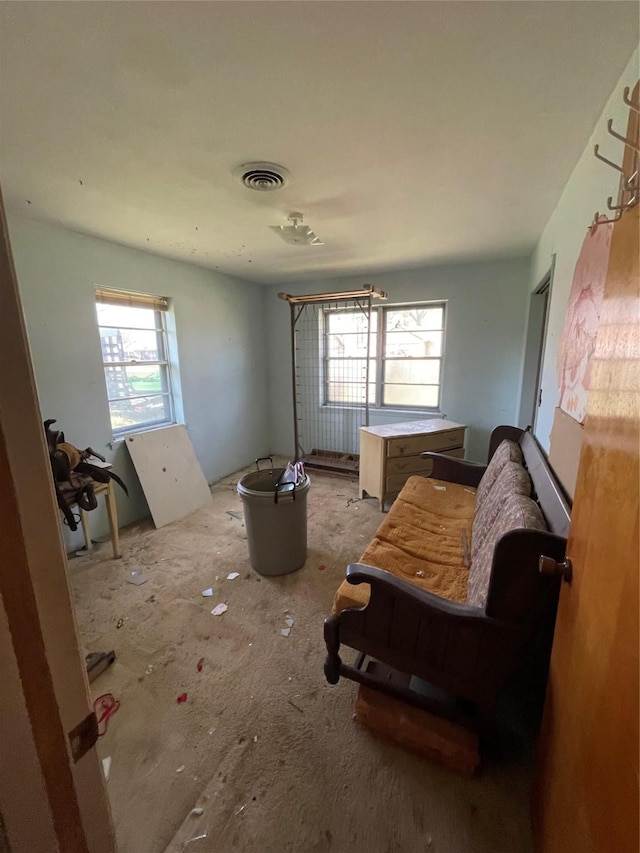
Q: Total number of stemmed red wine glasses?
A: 0